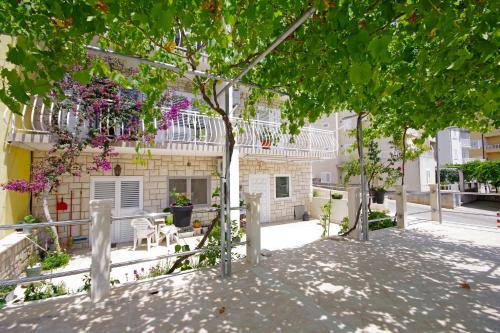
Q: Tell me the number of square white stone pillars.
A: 5